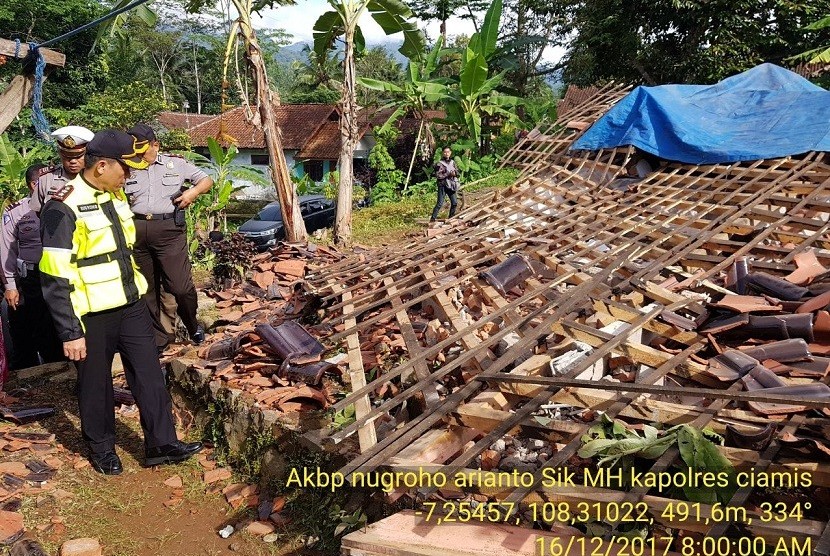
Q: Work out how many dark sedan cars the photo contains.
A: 1